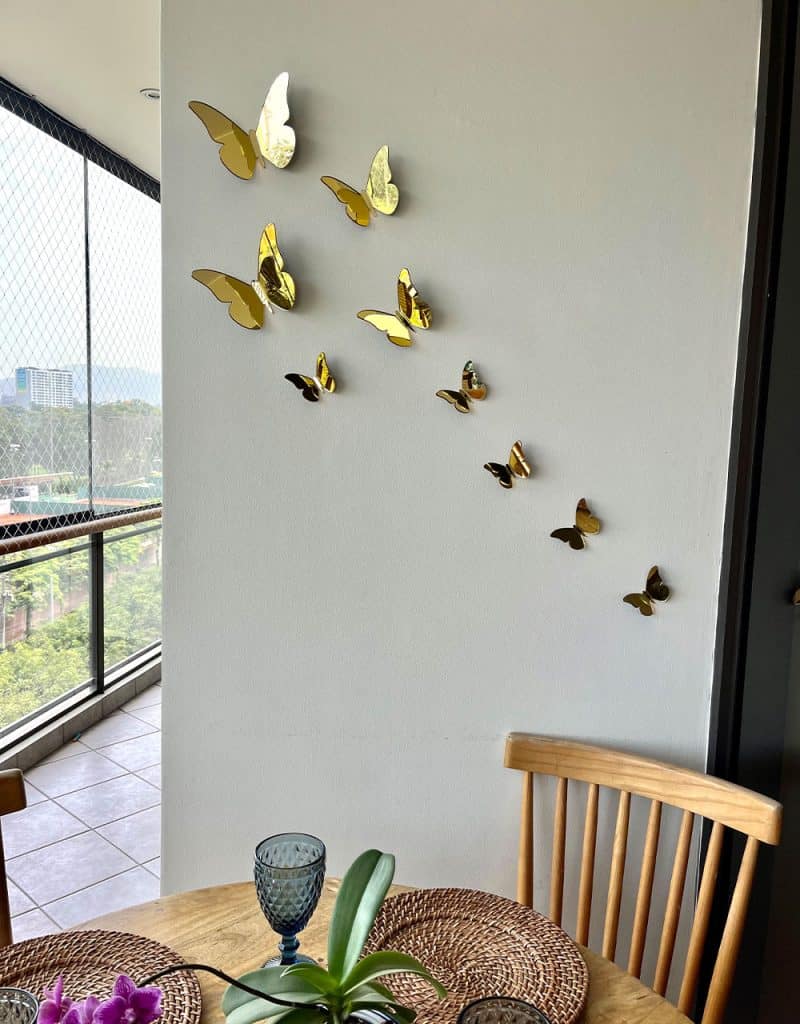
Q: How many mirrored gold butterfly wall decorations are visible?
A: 9